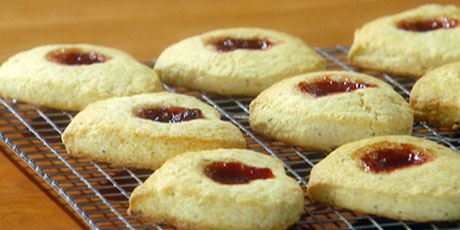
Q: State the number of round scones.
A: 8